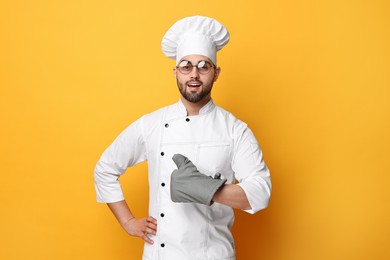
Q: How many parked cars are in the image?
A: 0